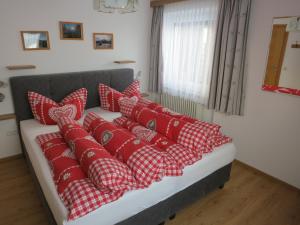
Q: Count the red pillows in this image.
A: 2